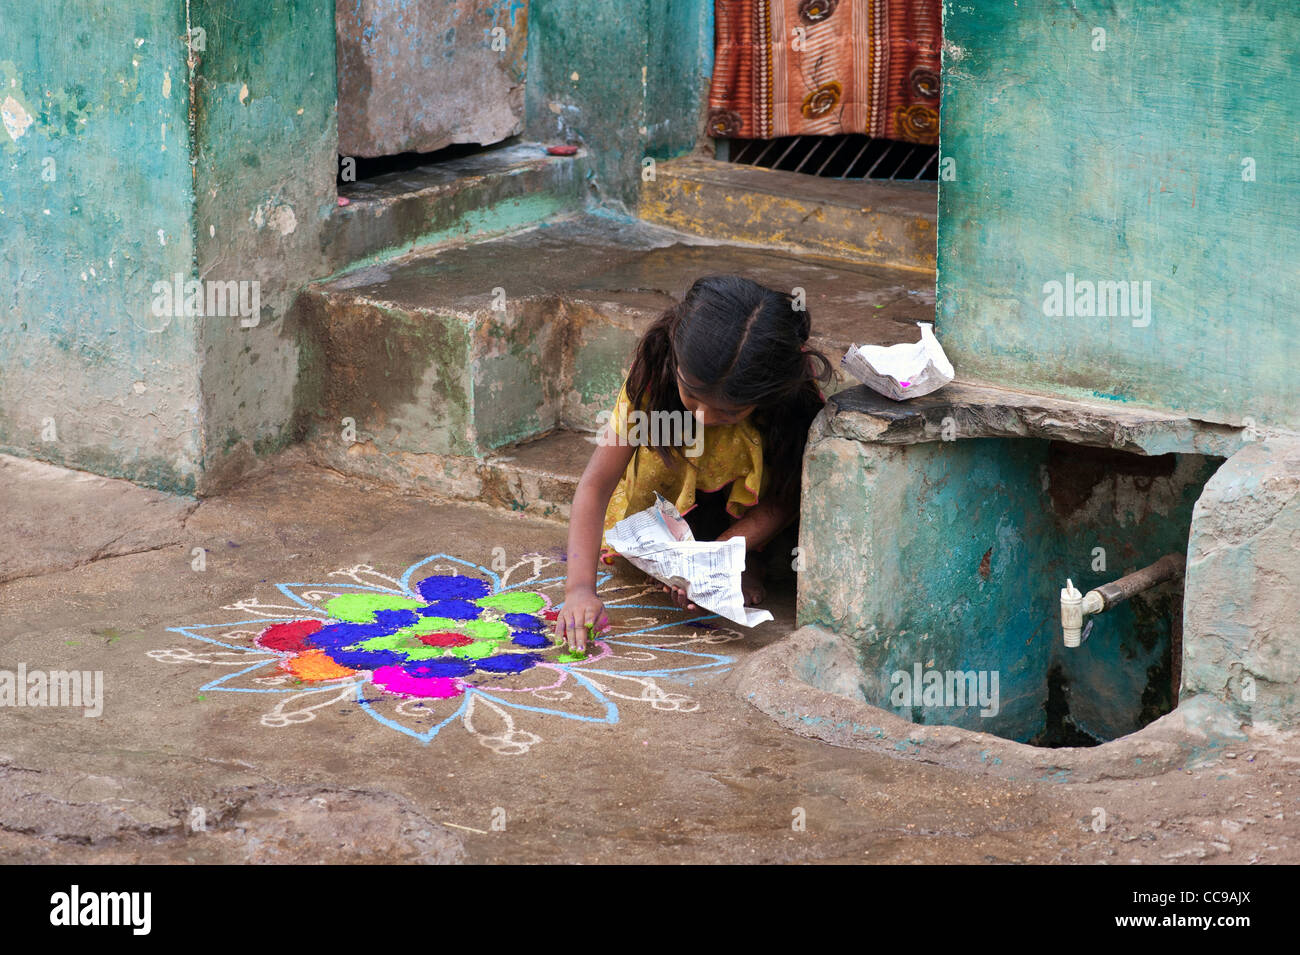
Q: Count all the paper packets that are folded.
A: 2